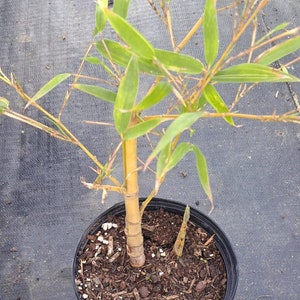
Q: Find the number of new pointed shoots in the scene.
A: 1